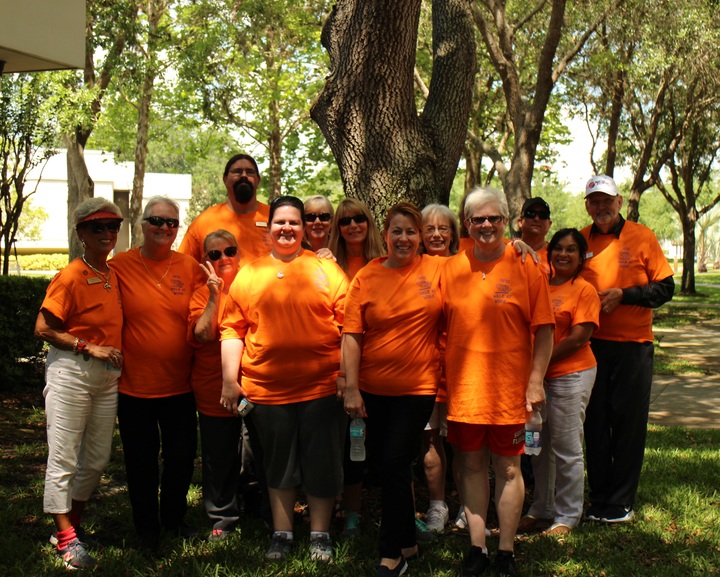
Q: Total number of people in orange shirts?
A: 13